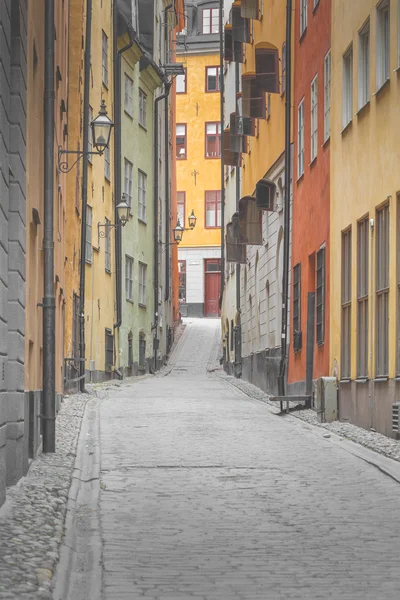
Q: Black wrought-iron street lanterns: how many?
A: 4